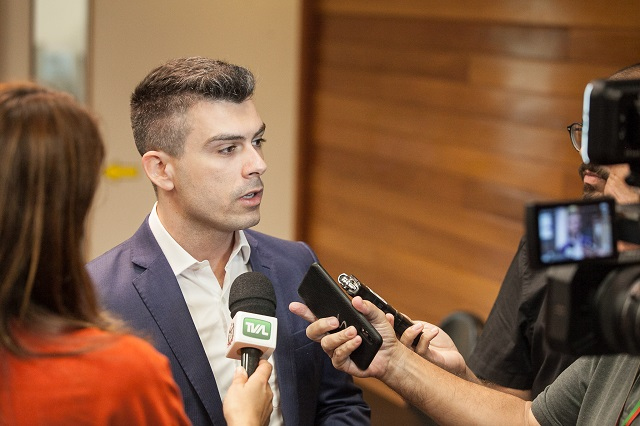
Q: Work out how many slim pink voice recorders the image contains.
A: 0